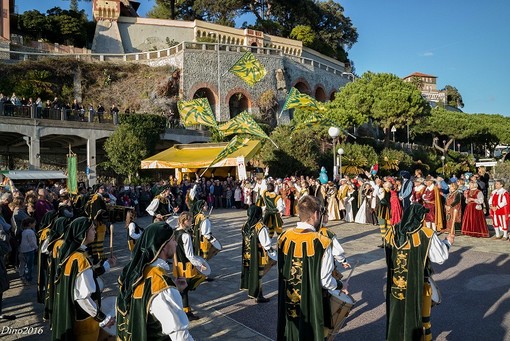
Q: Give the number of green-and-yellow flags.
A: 6